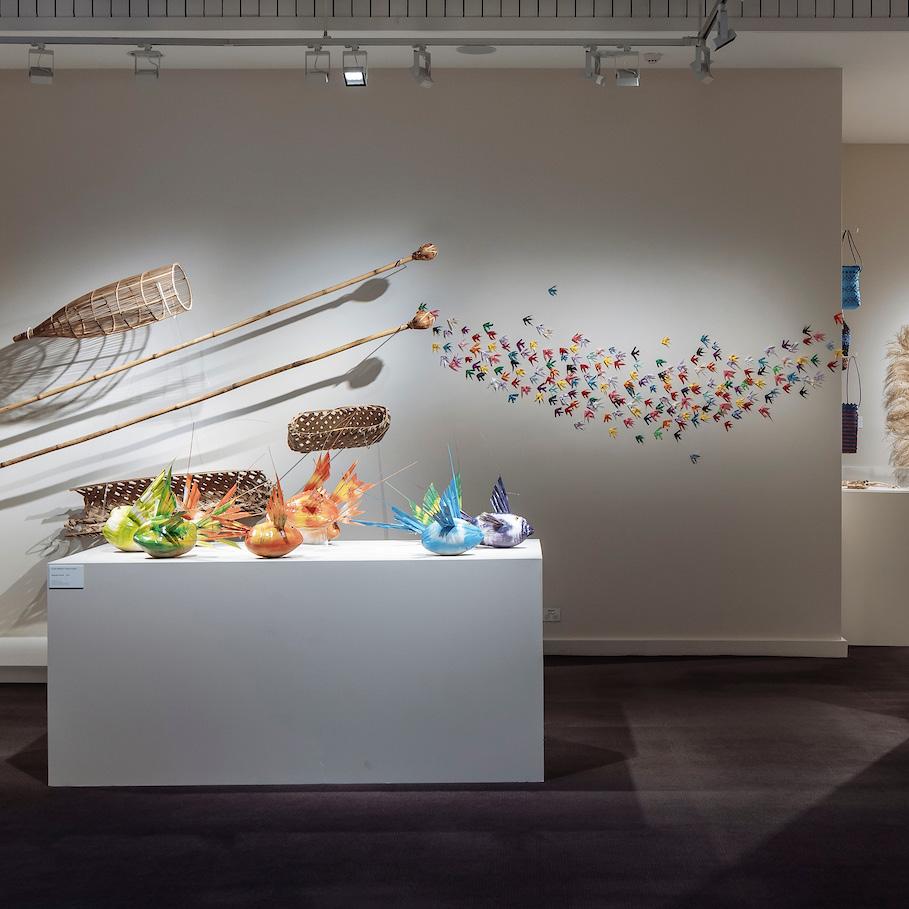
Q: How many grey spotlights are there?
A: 9